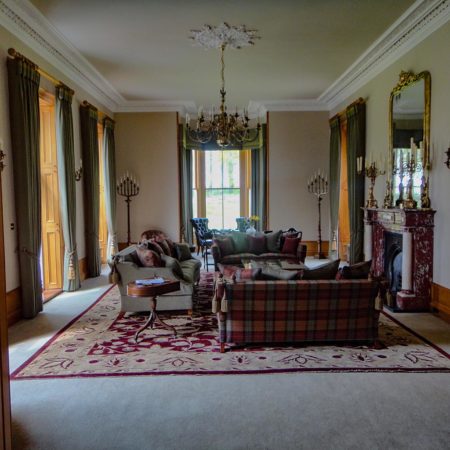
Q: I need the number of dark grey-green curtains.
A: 8